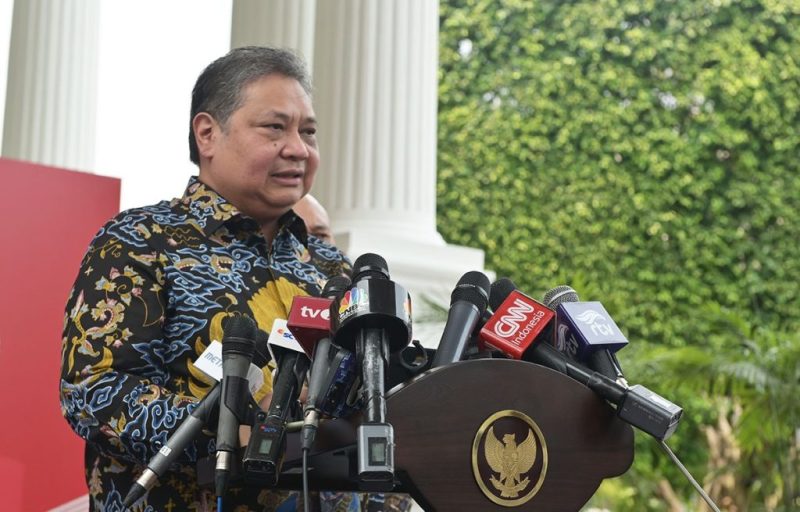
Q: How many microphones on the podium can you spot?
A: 8